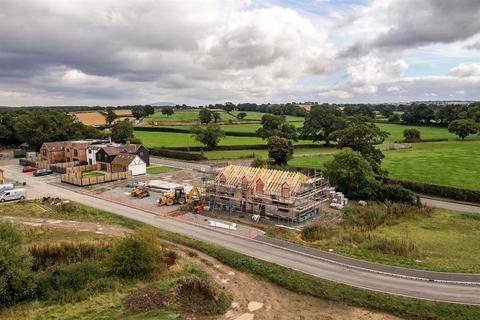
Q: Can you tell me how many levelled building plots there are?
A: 1